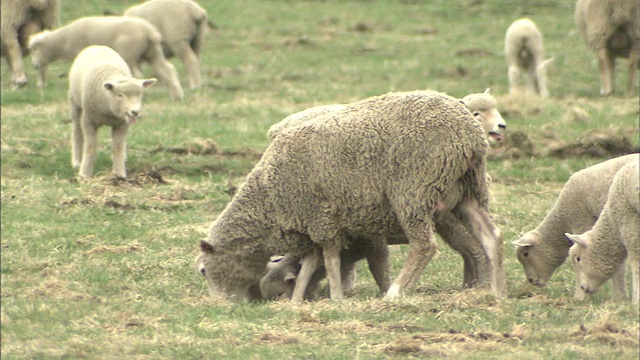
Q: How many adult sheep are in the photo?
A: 3